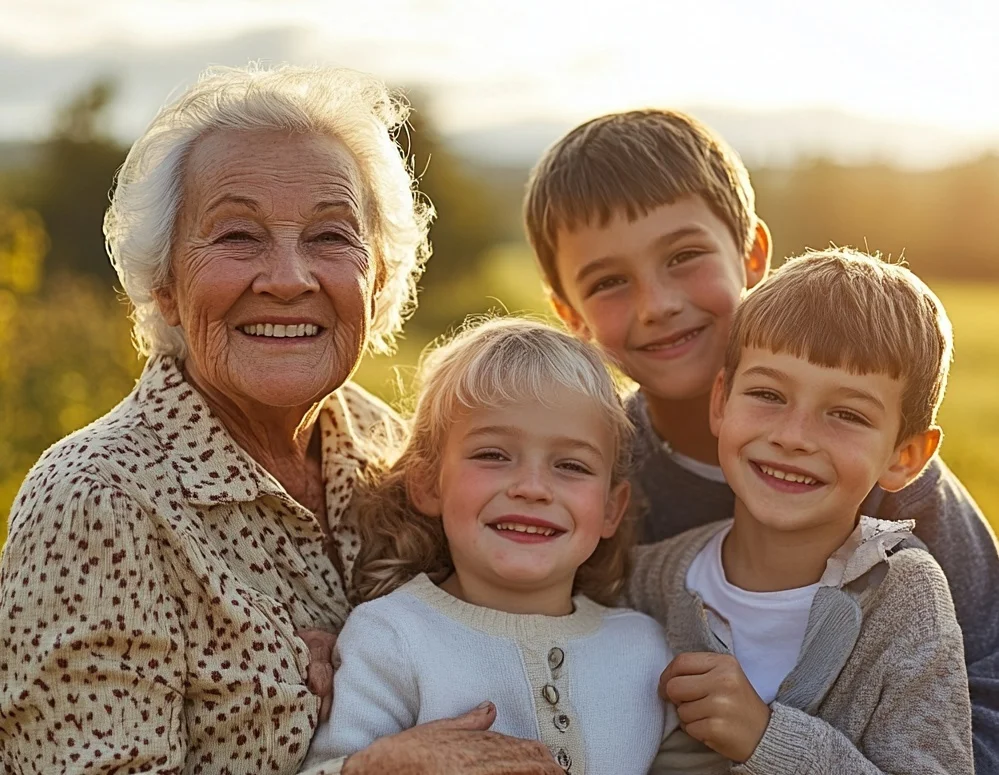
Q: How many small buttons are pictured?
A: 4